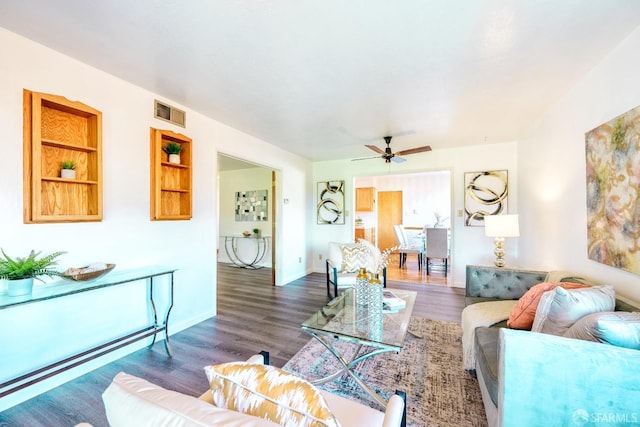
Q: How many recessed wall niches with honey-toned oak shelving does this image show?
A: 2